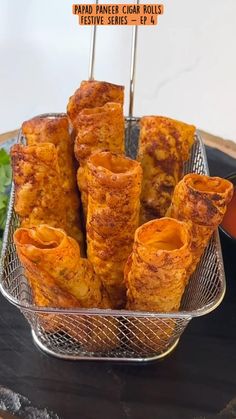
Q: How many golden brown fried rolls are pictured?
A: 9